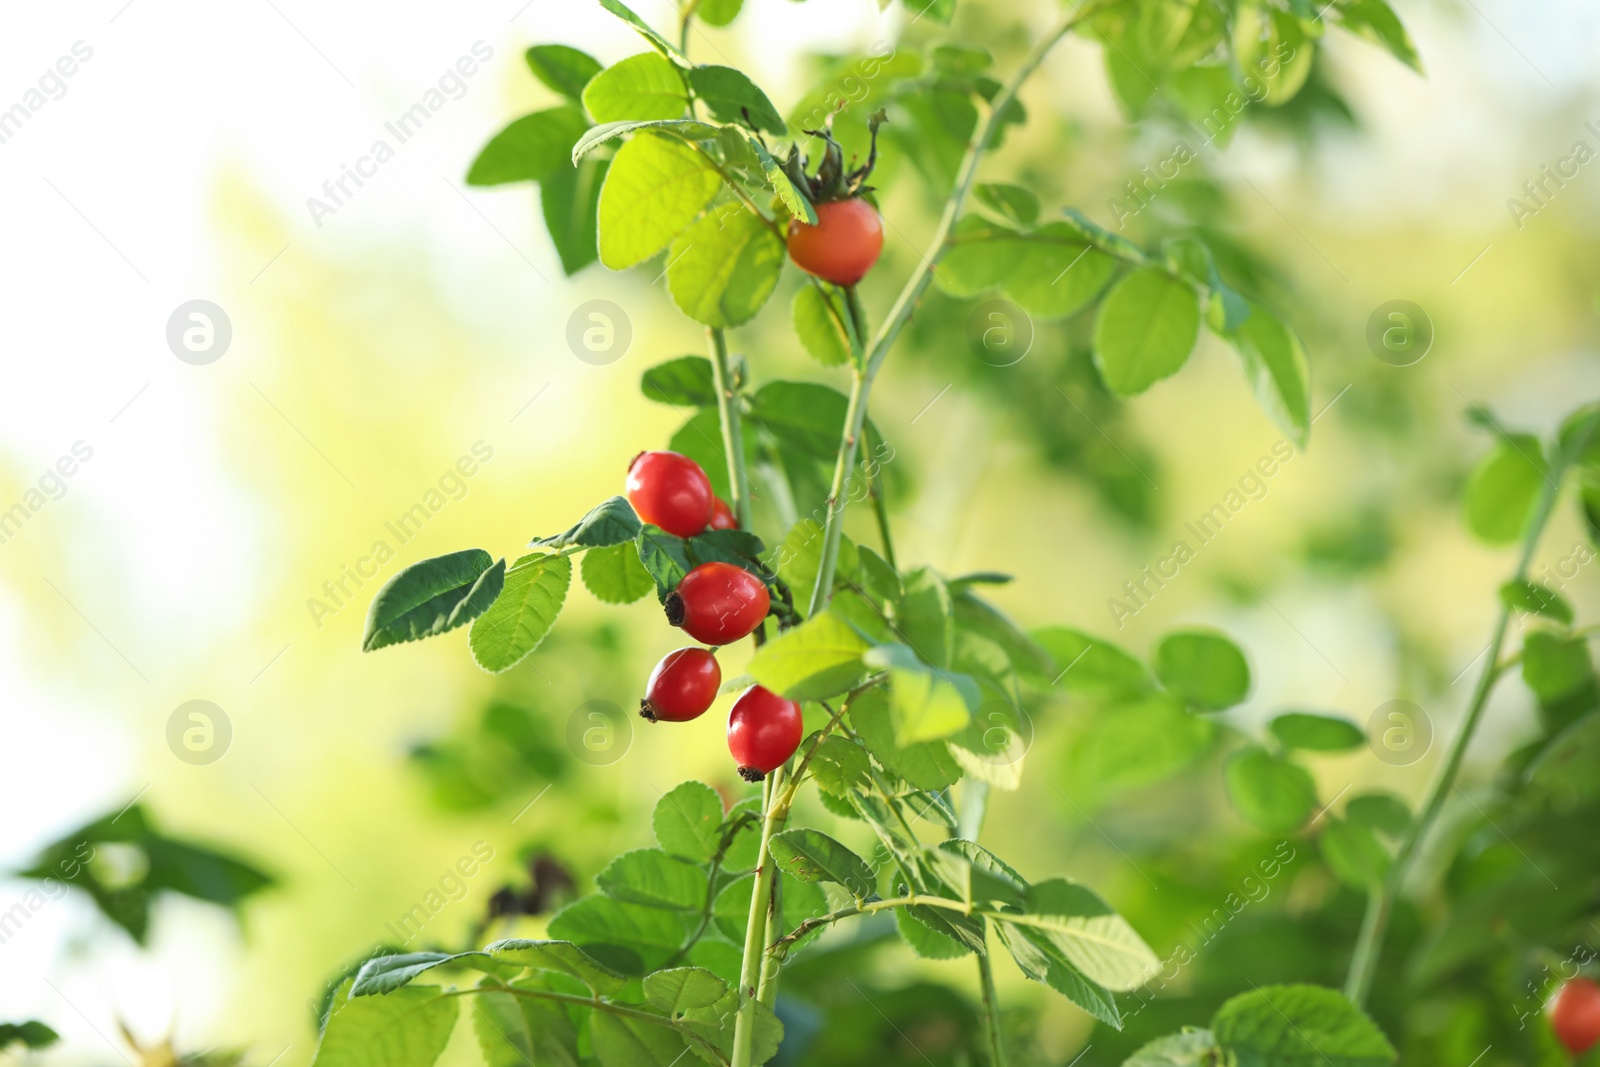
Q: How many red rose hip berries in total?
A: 7